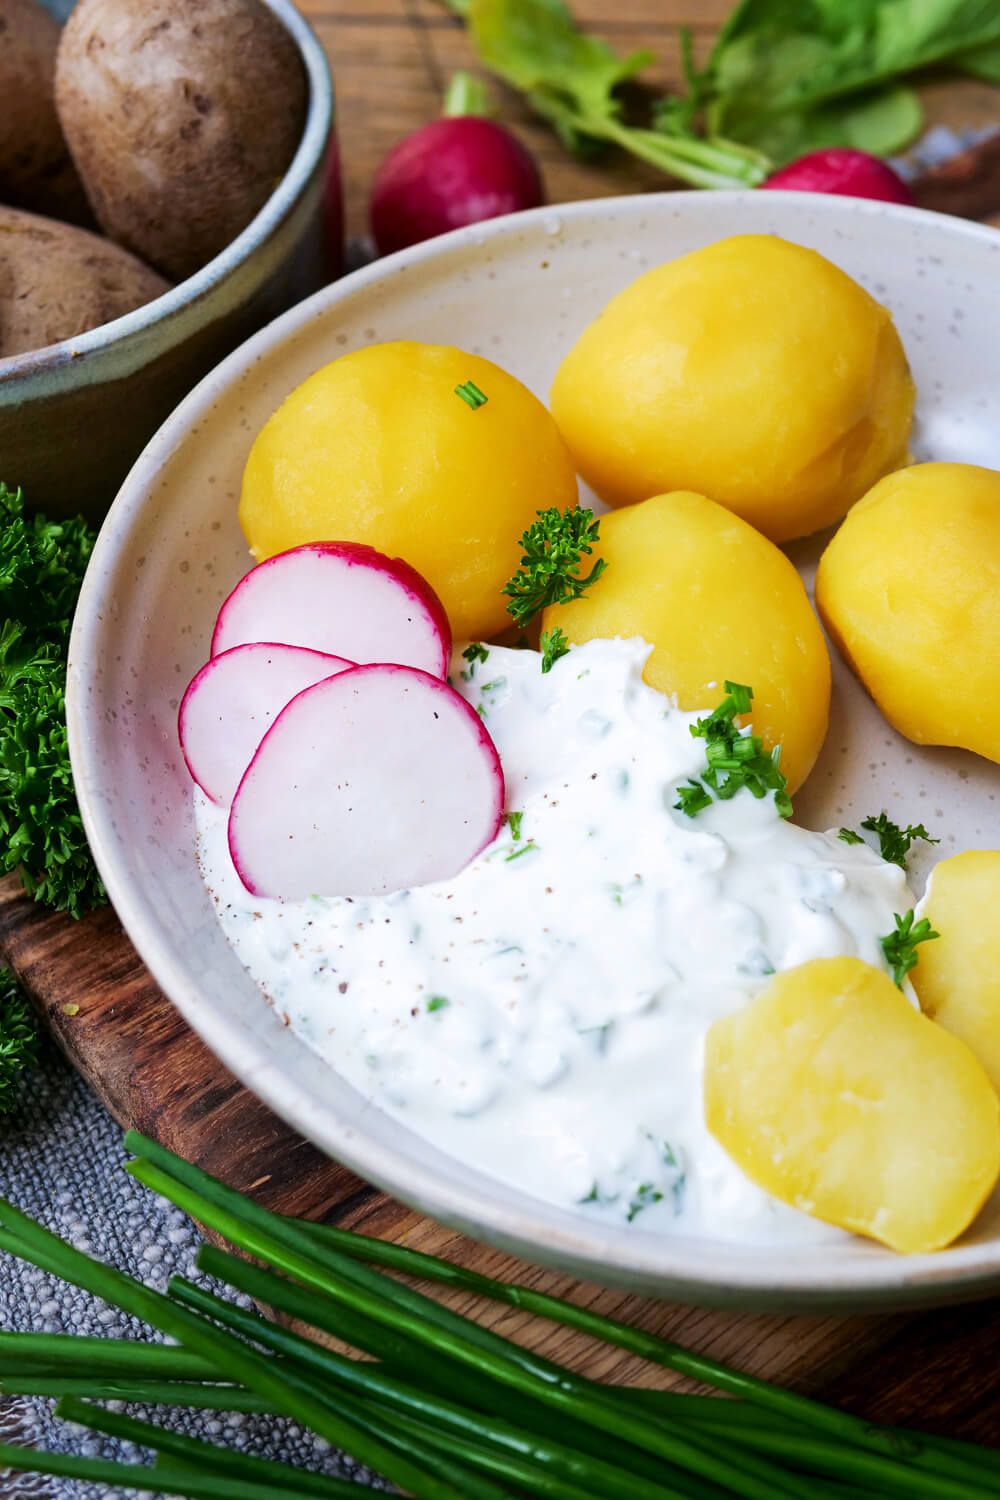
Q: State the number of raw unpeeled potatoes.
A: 3